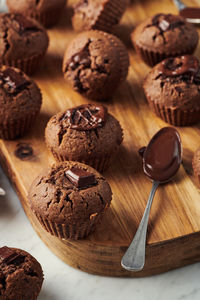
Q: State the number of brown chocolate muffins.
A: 11